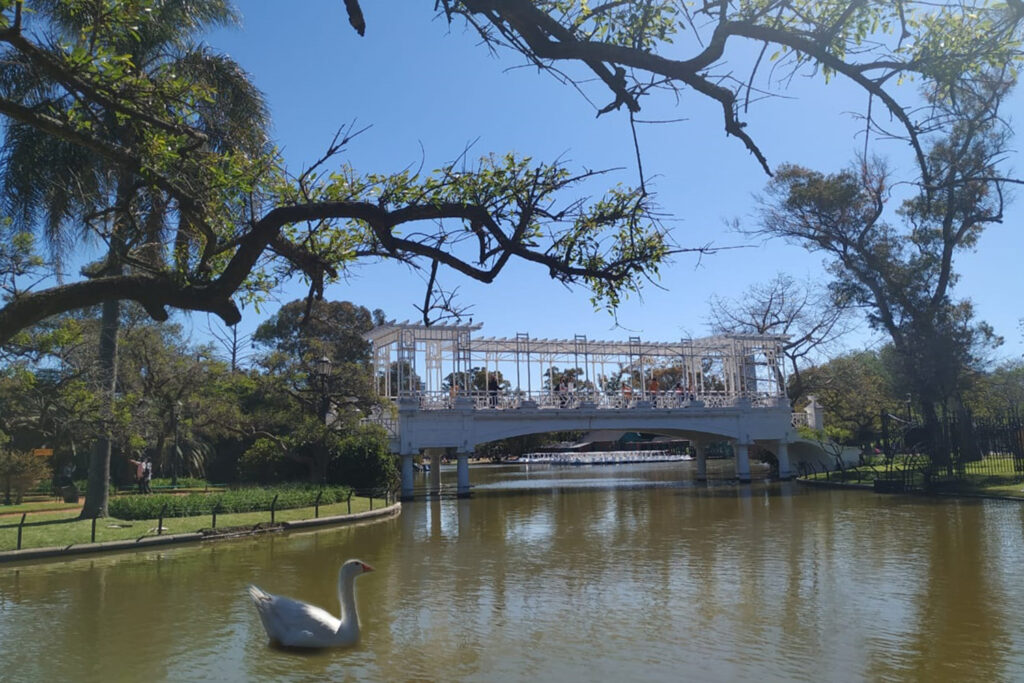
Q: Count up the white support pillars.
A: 6